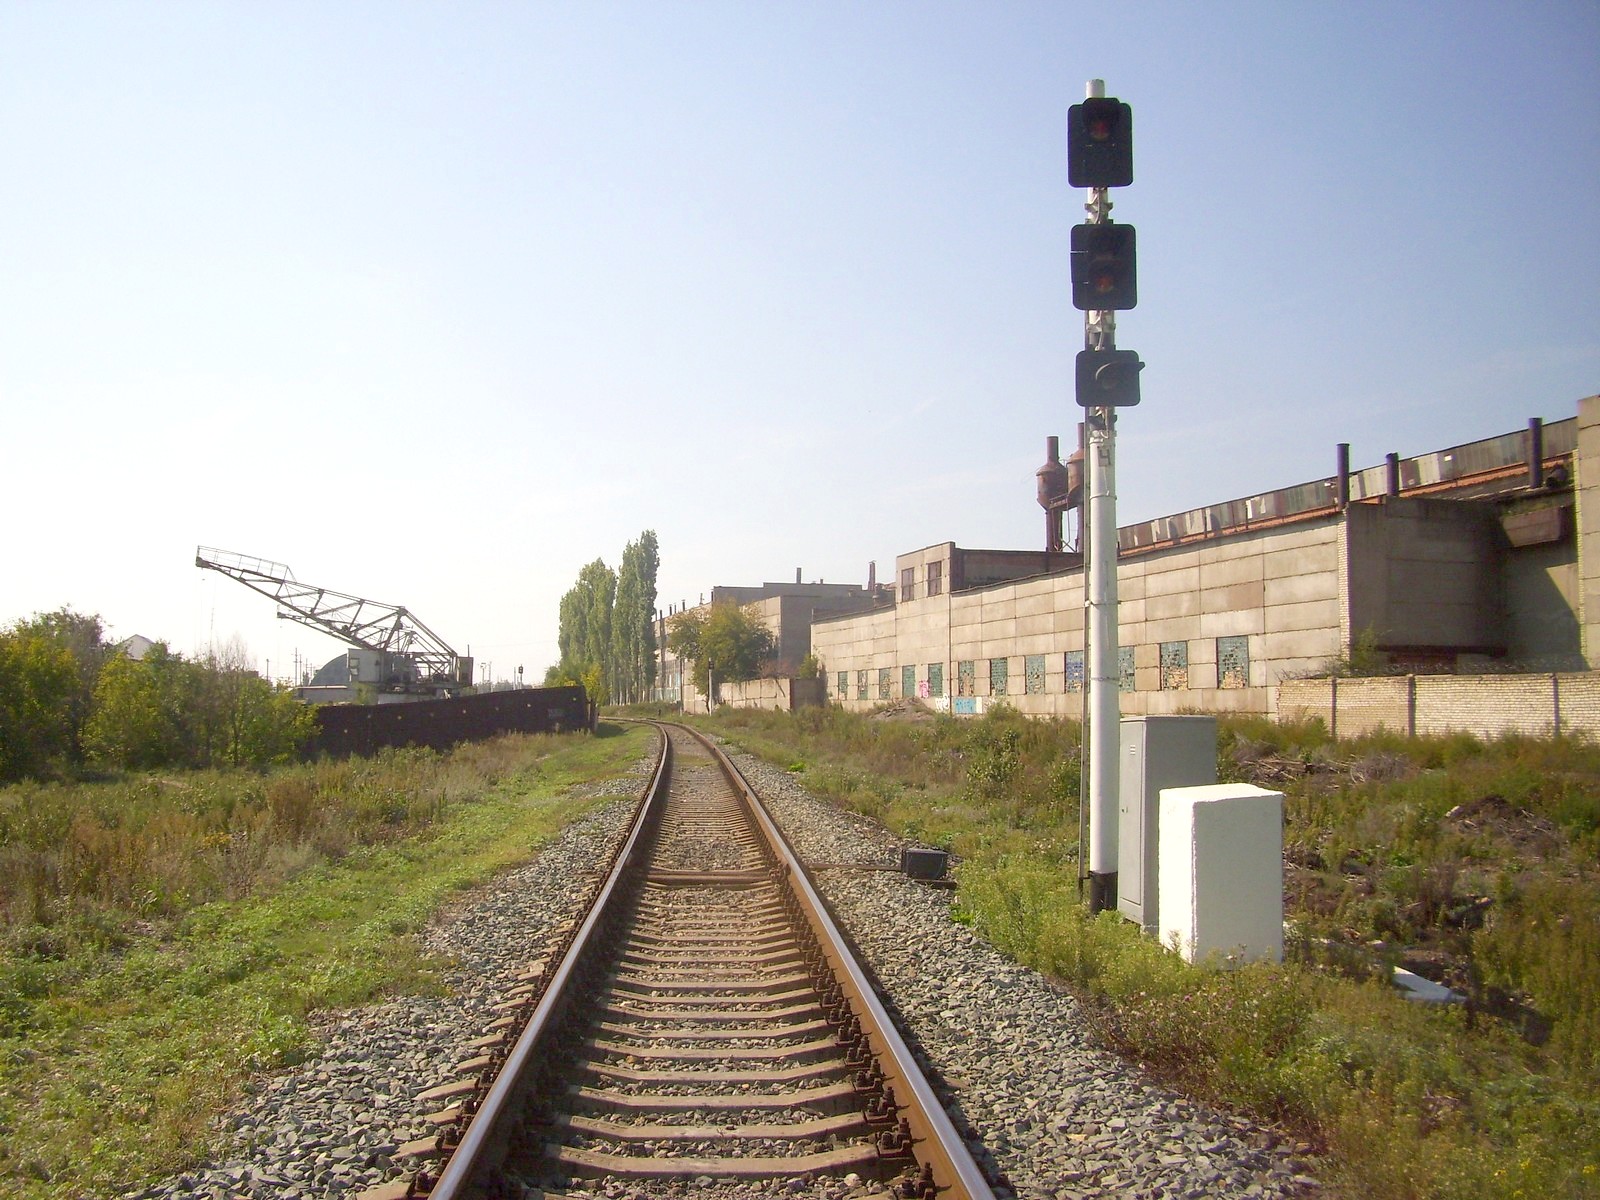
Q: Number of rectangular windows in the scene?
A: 14